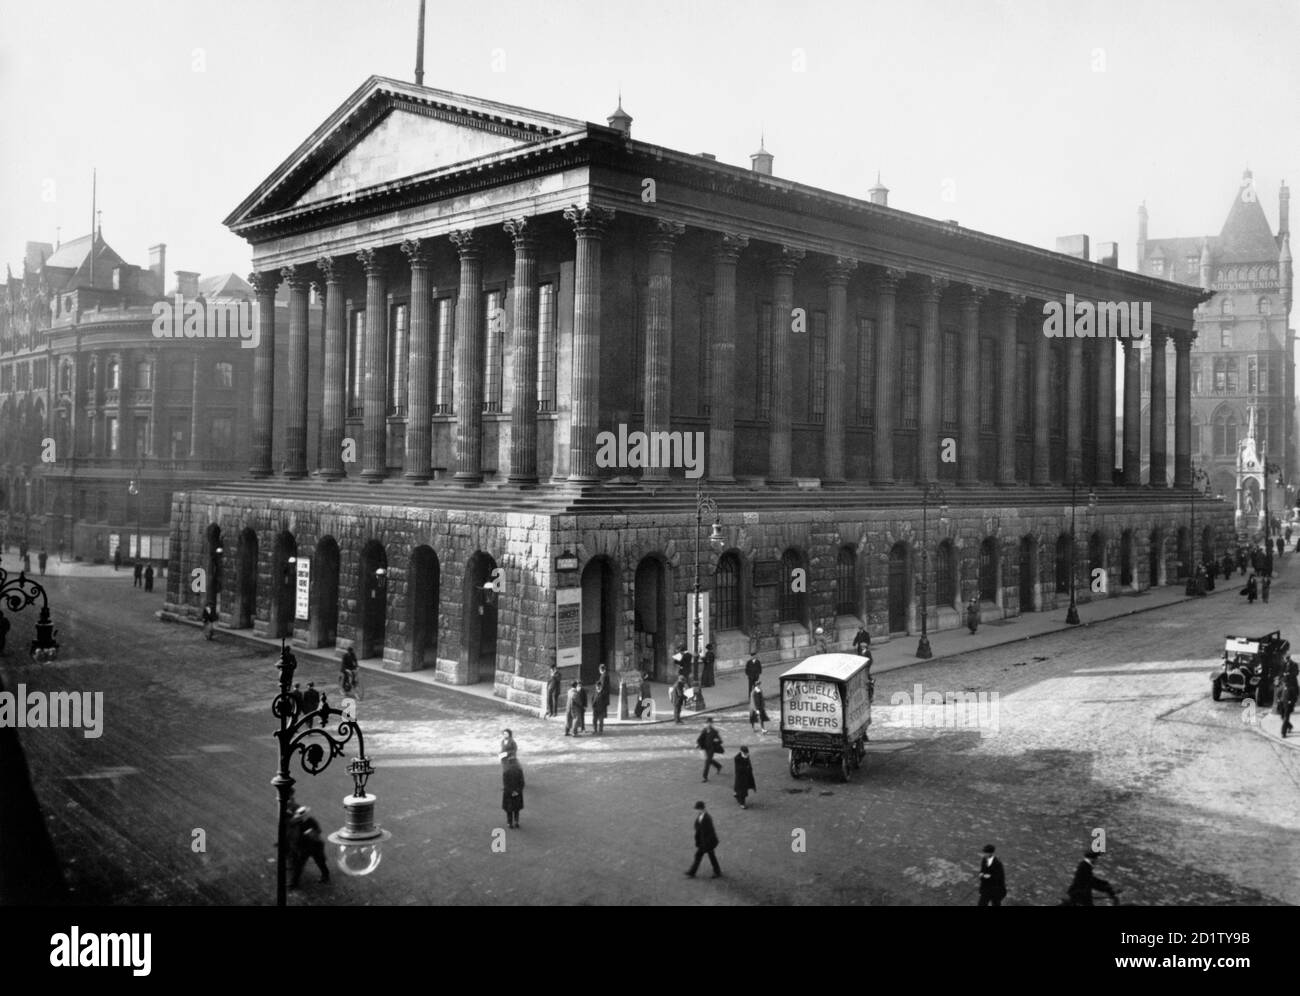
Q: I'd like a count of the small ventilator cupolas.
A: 3